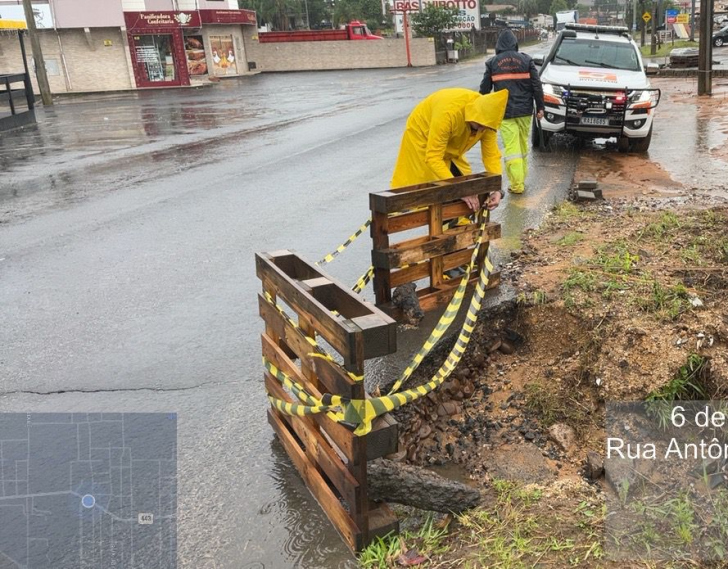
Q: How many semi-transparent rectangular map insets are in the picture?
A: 1